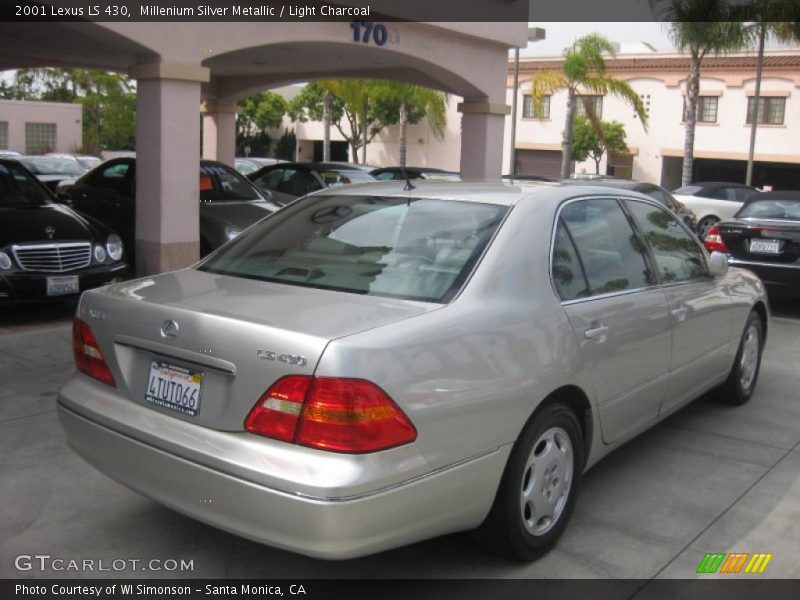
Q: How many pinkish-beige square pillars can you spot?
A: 3